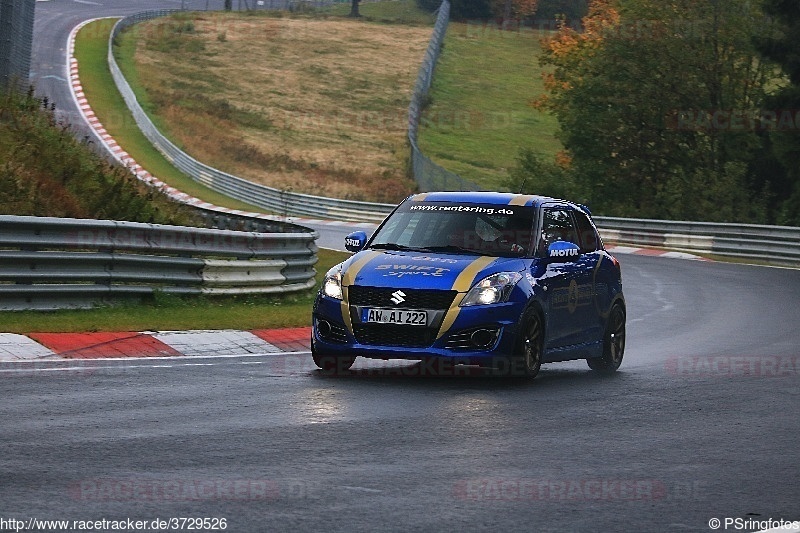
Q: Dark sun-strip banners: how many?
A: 1